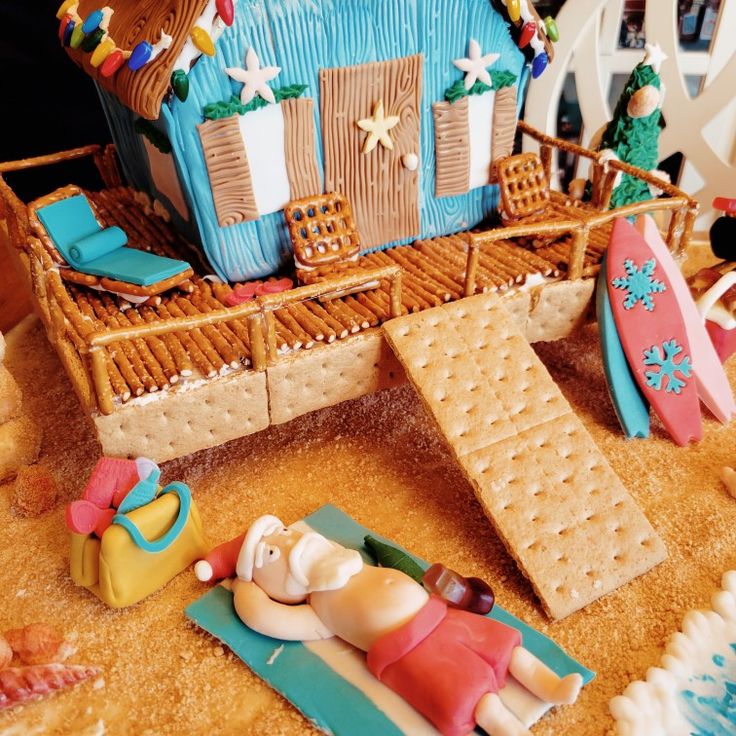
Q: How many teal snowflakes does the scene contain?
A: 2